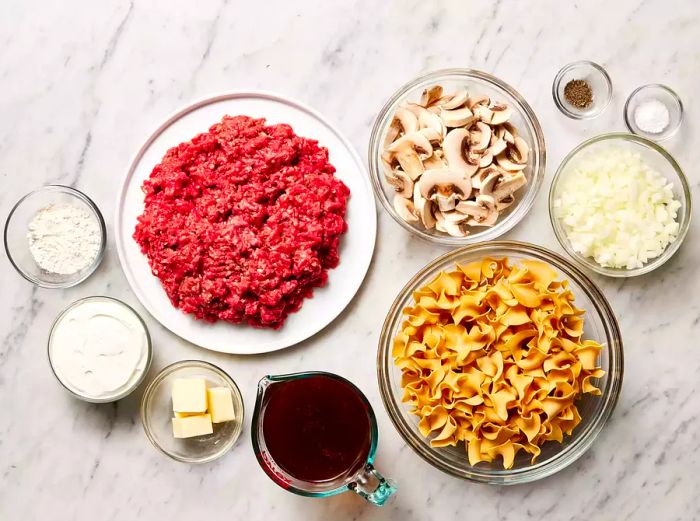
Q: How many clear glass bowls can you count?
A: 8